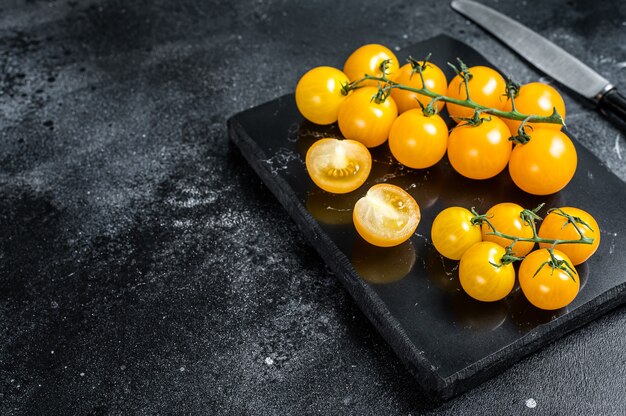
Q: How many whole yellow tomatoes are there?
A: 14